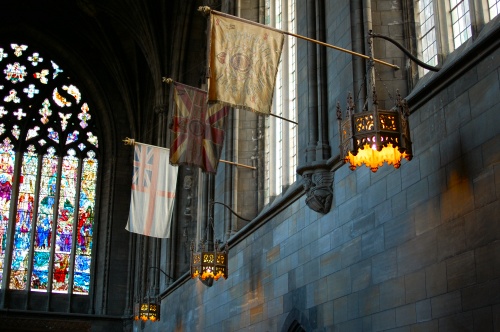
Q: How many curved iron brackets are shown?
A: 3